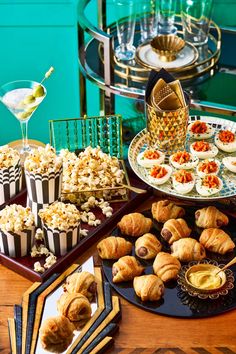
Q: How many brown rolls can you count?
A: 14